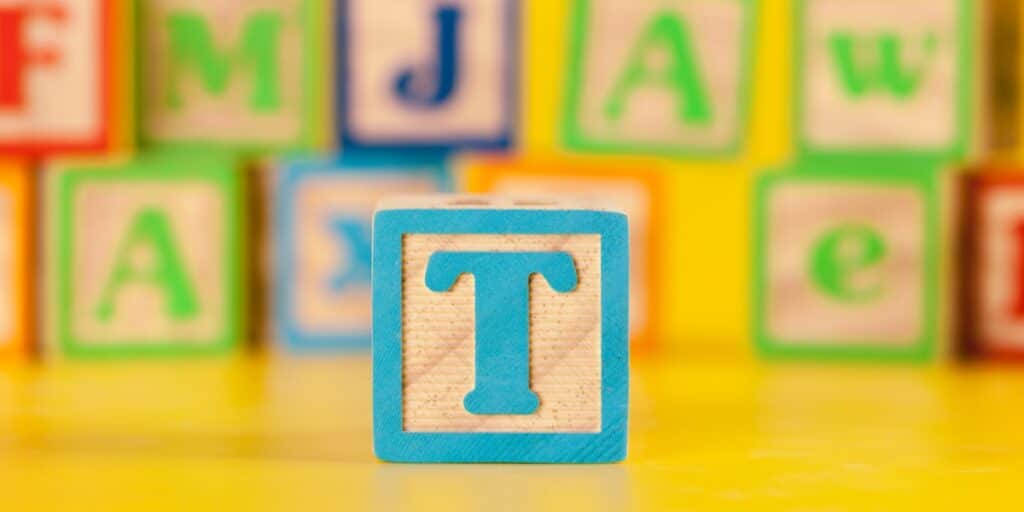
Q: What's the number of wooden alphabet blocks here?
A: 12